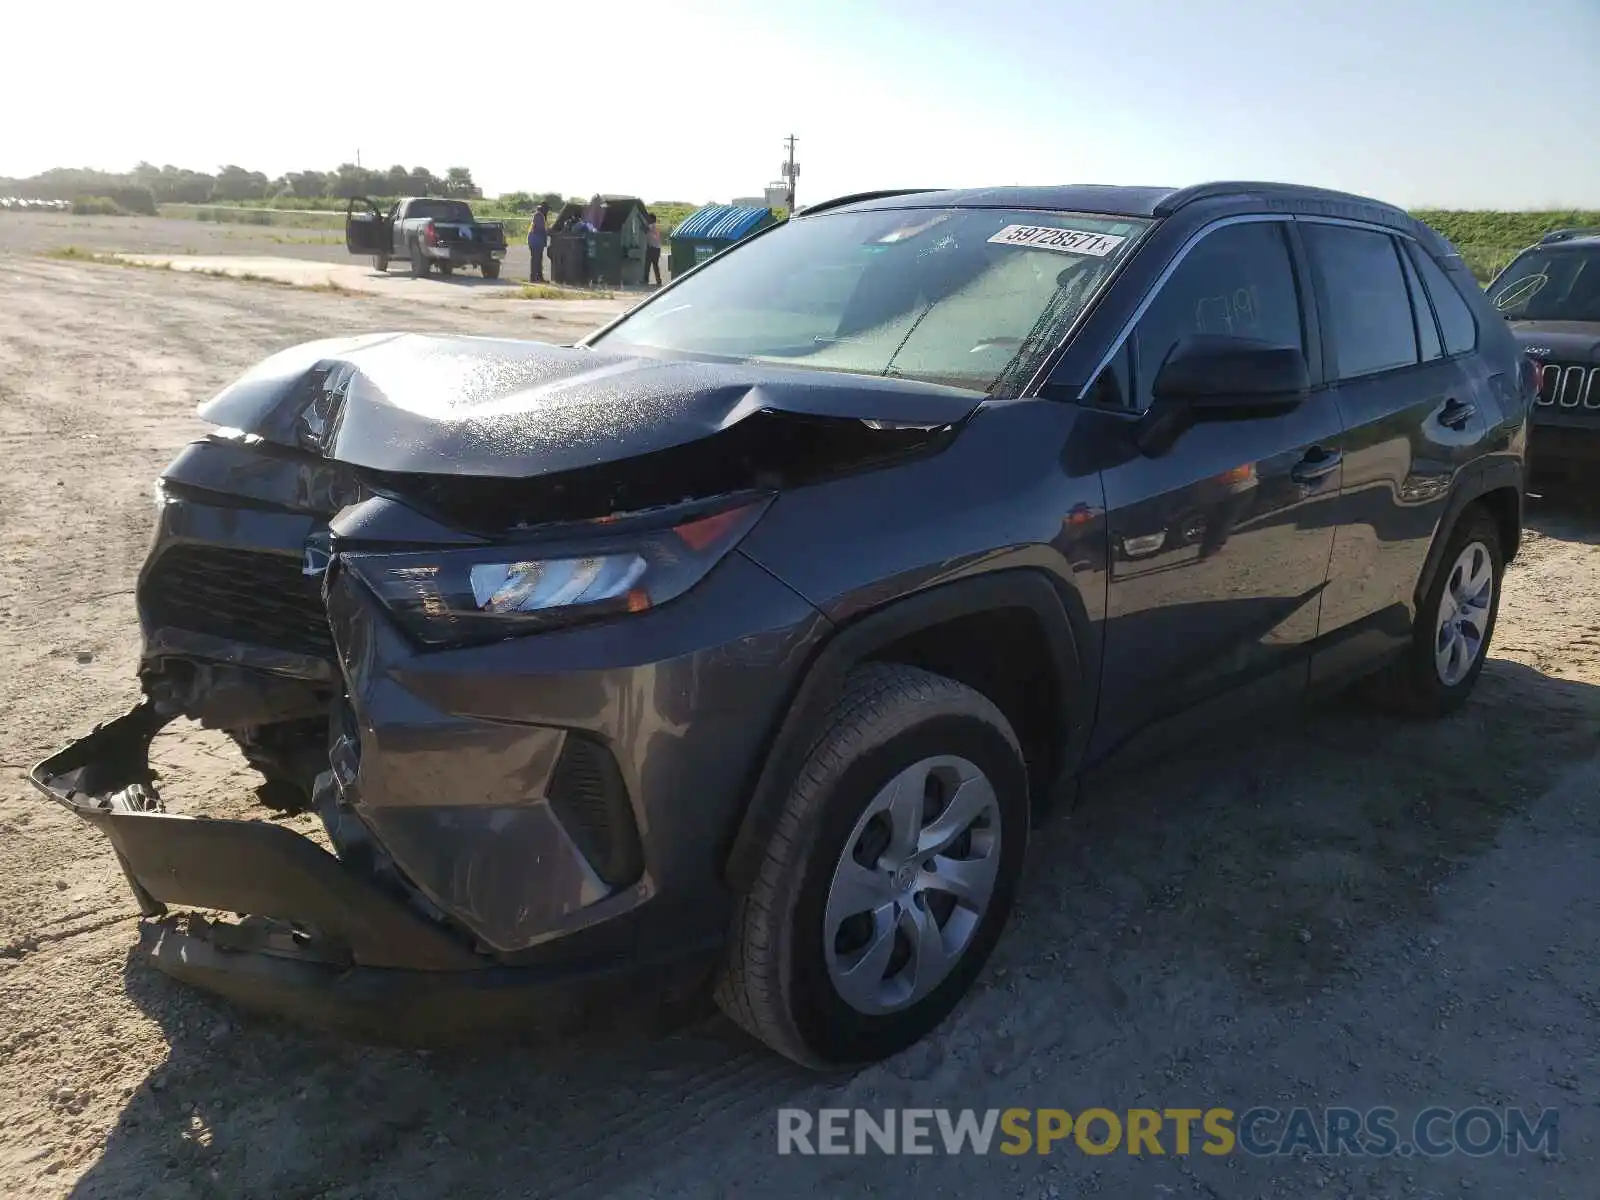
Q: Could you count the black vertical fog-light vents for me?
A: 1